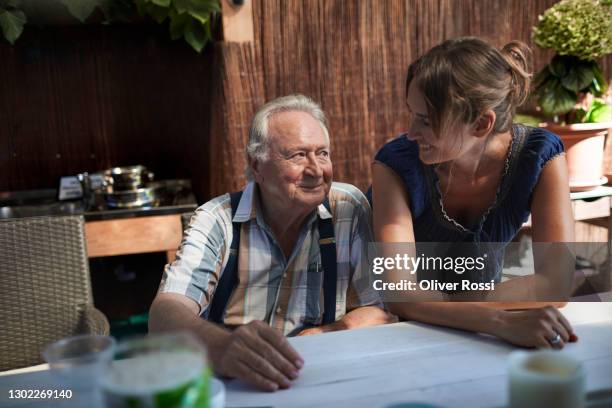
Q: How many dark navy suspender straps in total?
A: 2